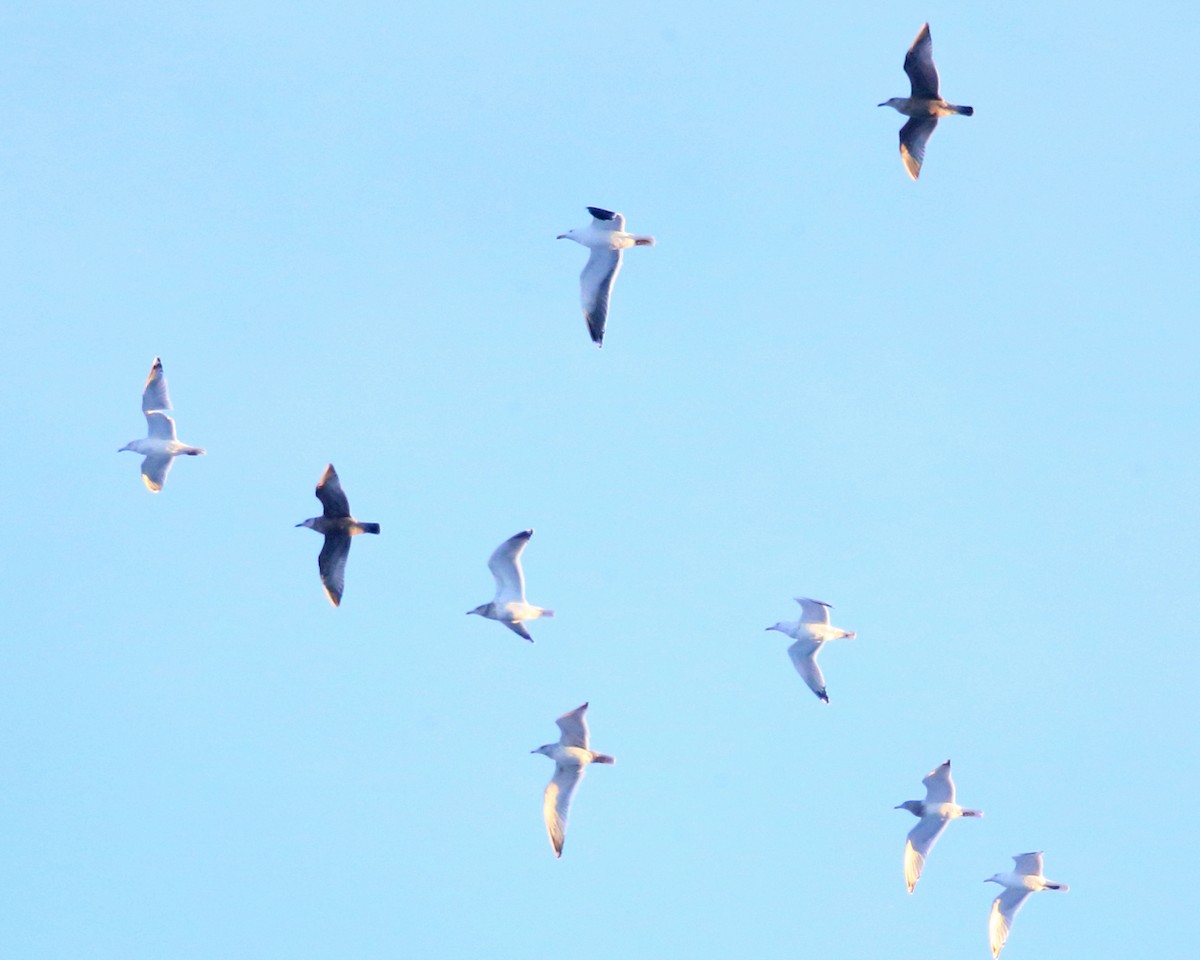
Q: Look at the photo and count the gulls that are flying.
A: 9